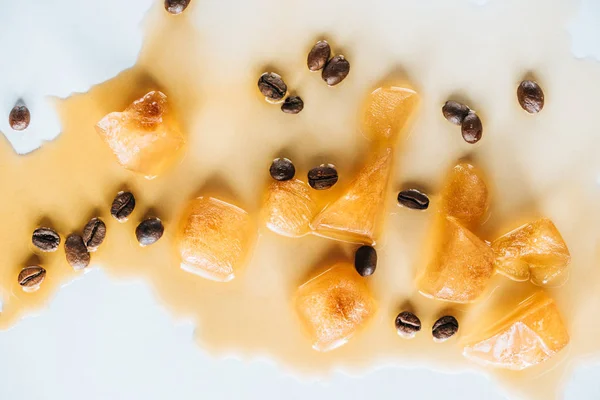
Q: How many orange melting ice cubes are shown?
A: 10